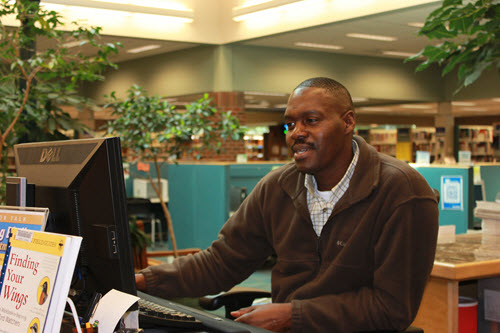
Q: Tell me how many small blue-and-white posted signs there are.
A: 1